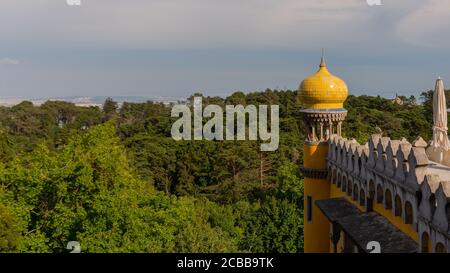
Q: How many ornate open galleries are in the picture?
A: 1